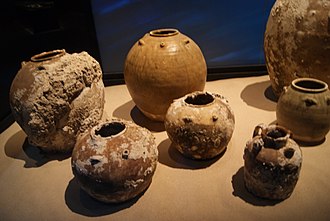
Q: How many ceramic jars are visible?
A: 7